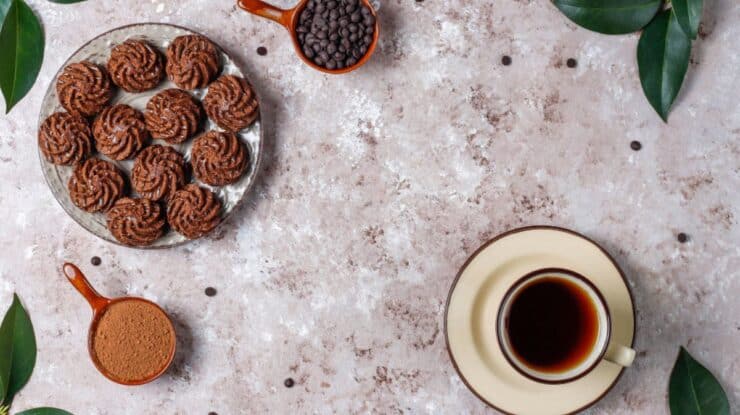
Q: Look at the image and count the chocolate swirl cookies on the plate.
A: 12